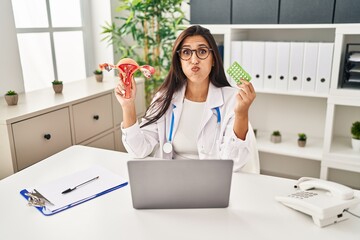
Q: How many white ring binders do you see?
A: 8